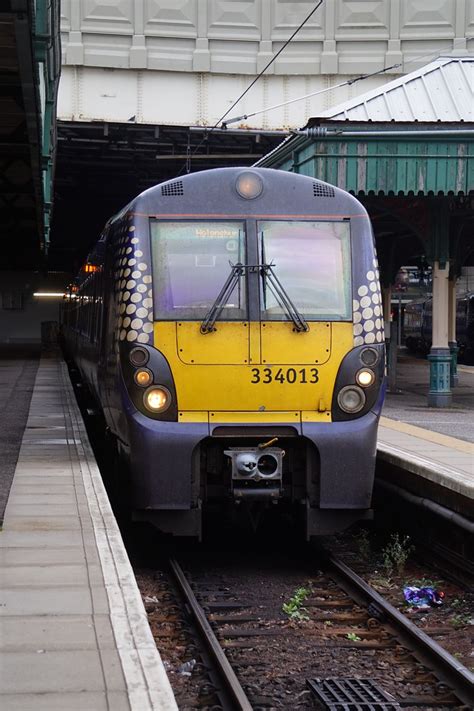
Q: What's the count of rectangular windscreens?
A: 2